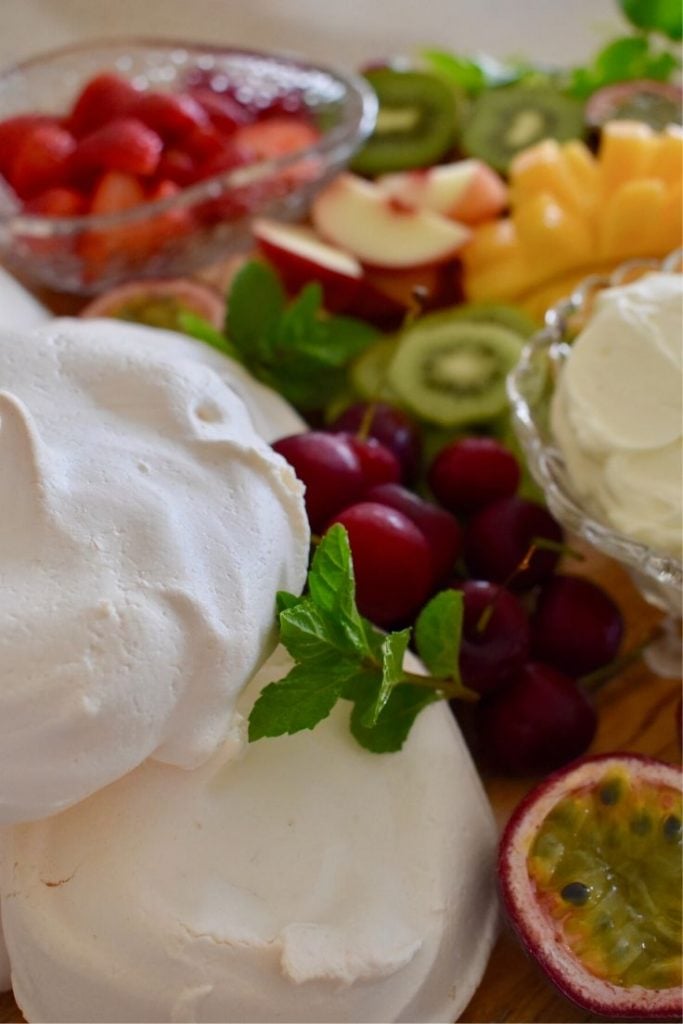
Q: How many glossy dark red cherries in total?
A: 10